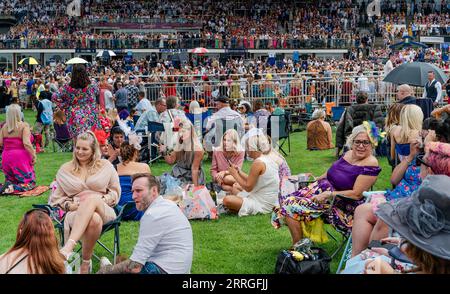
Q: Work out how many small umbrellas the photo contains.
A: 4